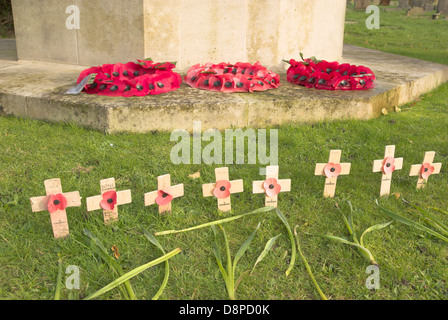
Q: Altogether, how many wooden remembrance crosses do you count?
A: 8